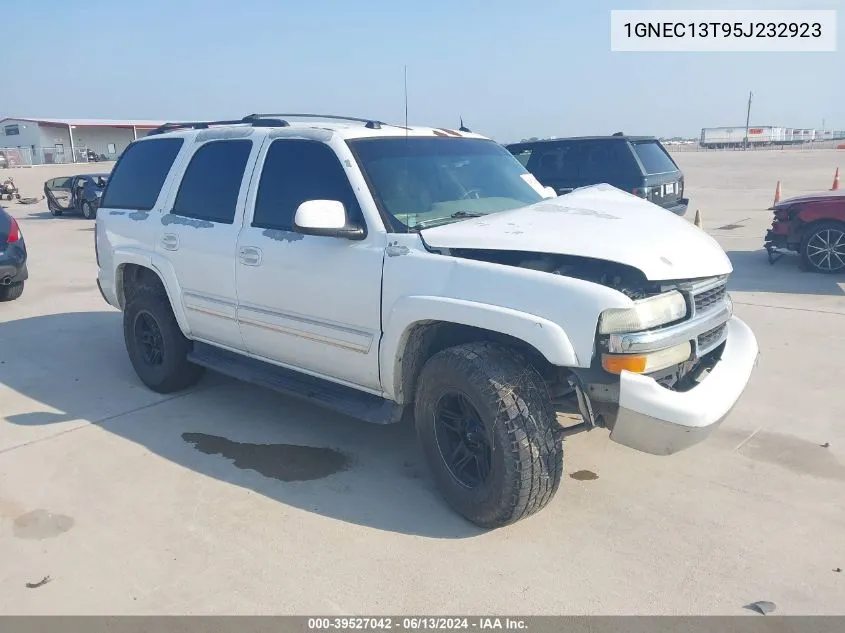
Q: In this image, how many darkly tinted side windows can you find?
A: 3